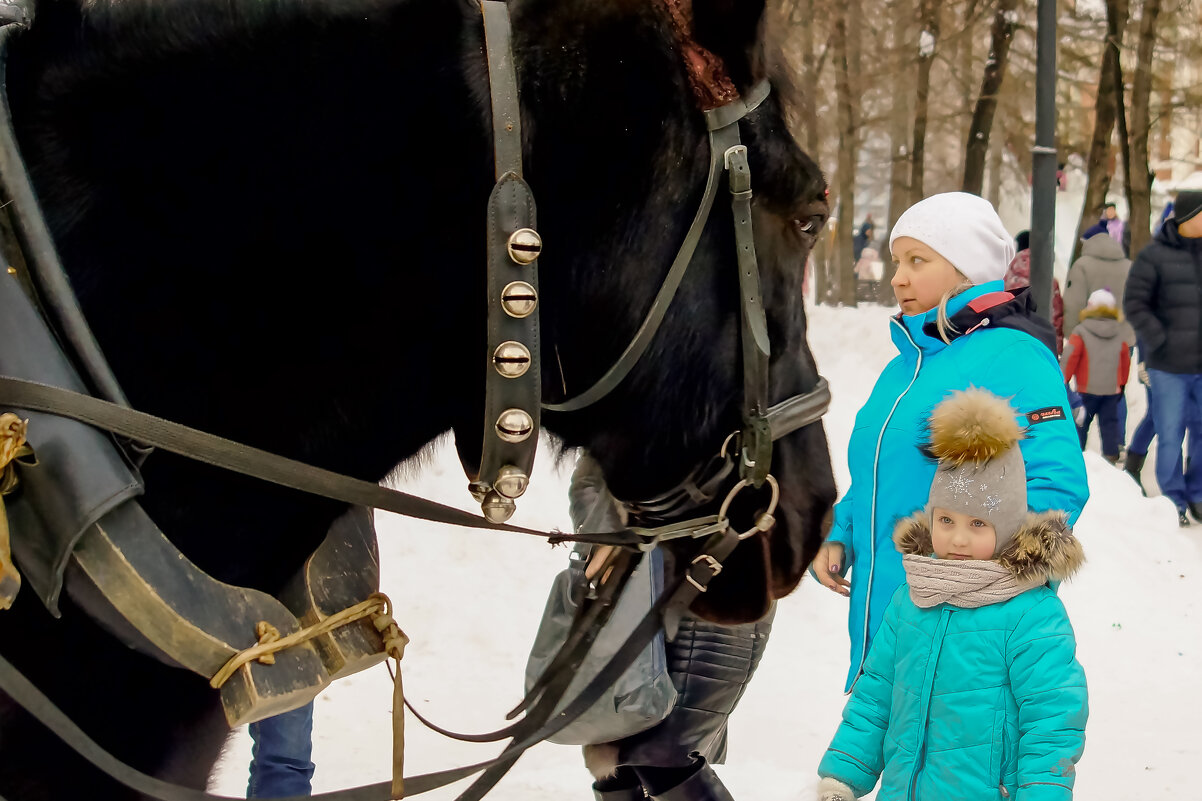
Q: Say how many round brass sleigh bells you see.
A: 7